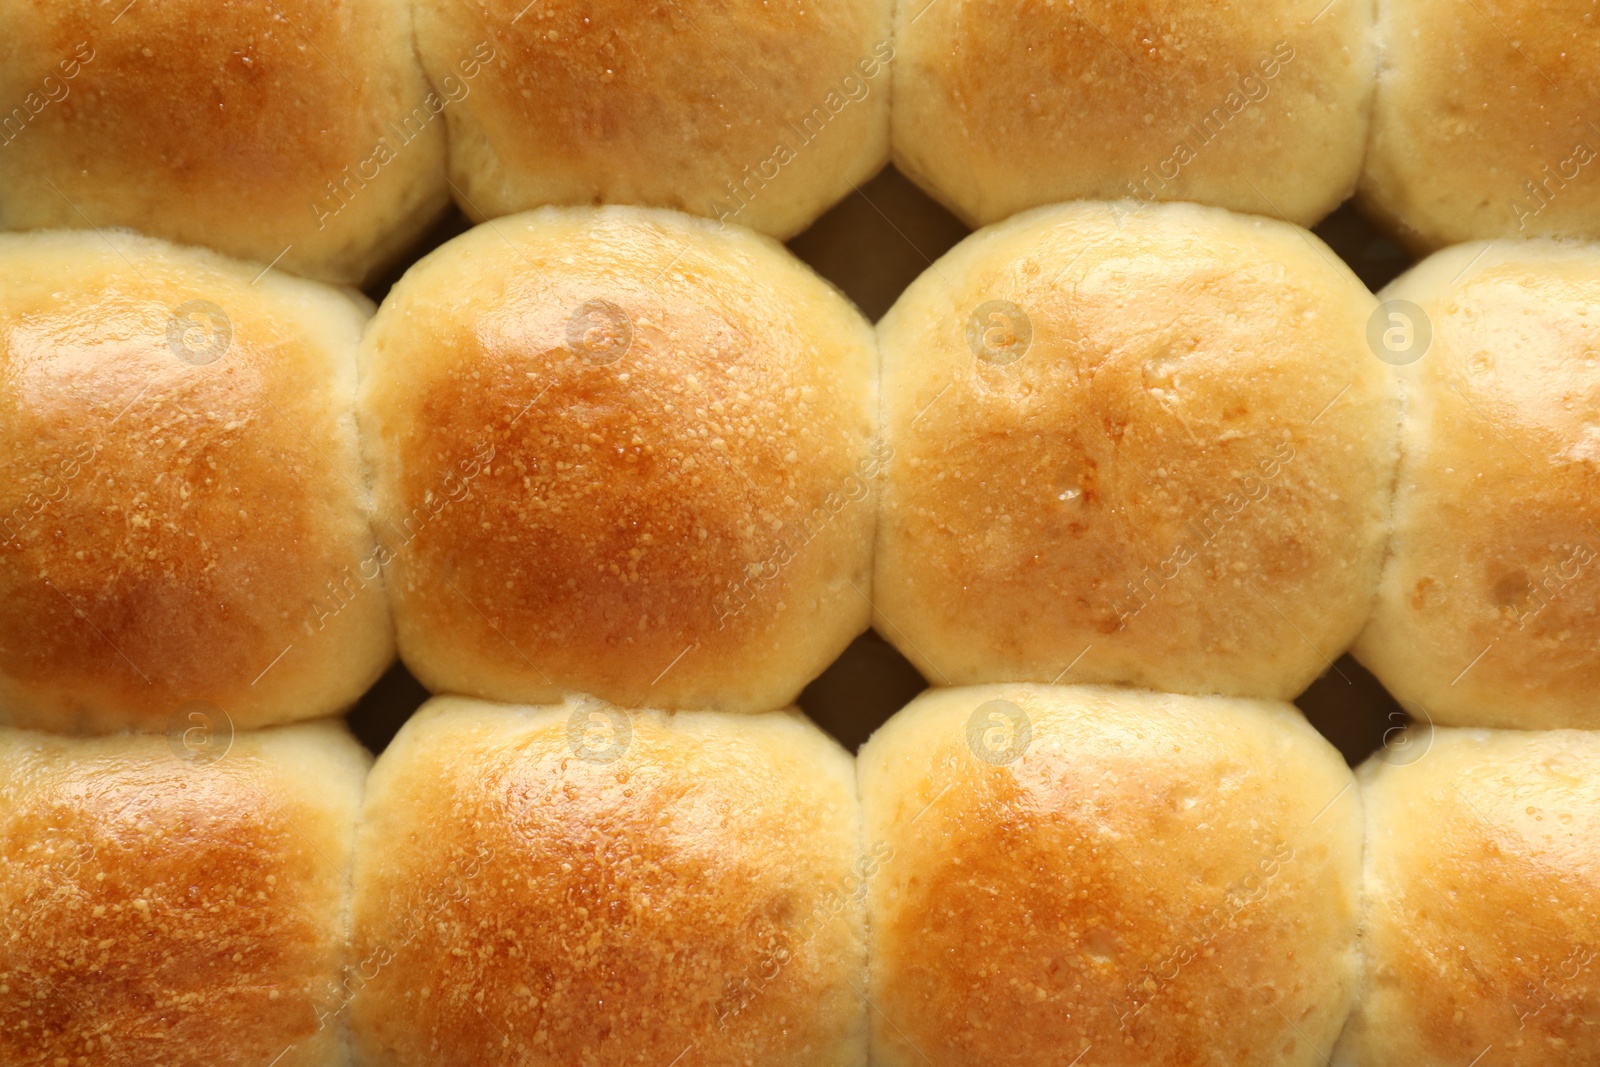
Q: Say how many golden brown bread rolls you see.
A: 12